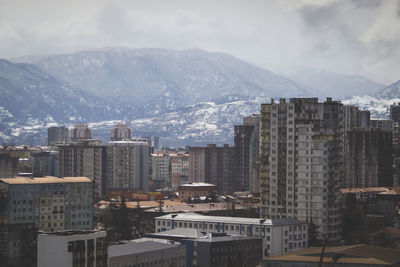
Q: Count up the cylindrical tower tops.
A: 2